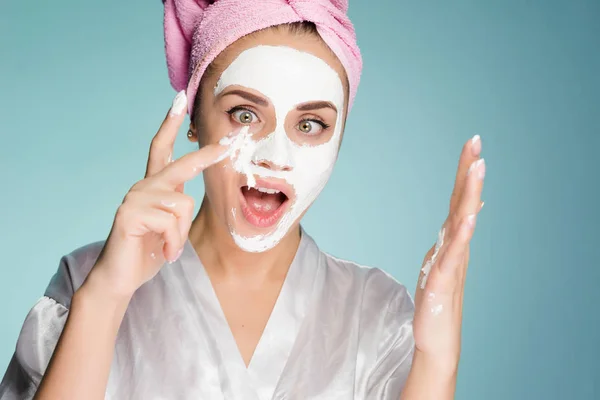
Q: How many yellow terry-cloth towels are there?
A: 0